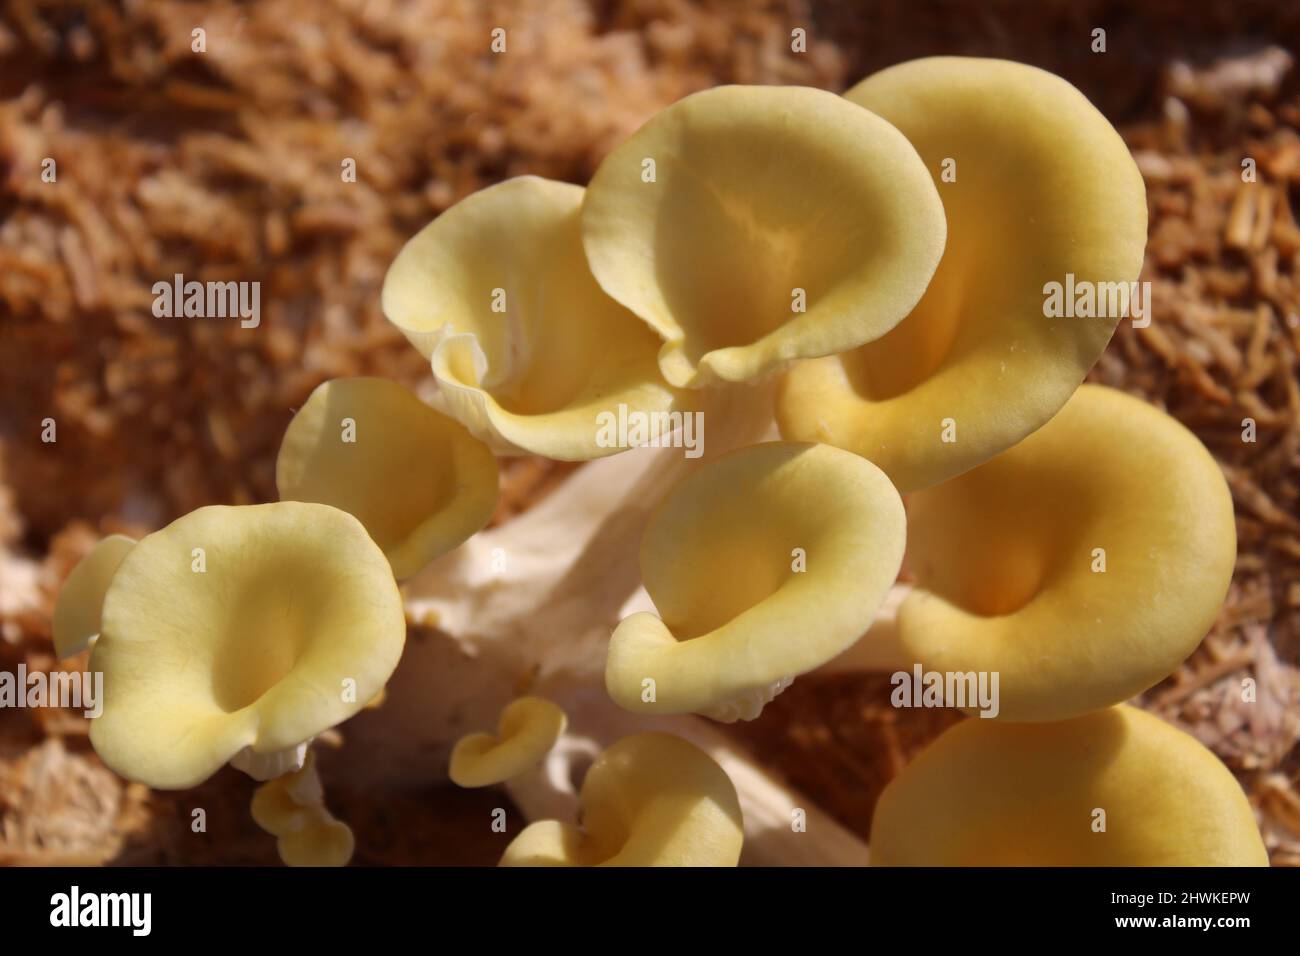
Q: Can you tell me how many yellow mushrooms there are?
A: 13